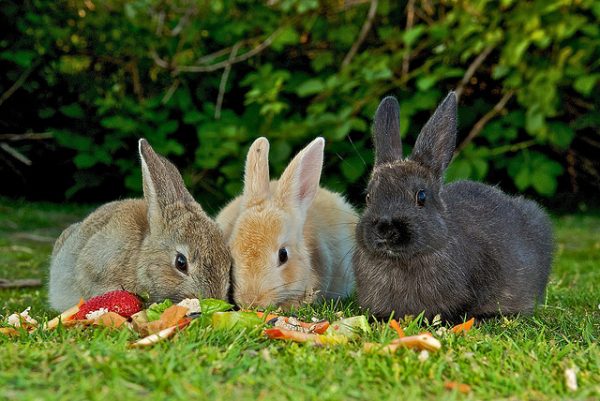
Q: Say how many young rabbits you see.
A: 3